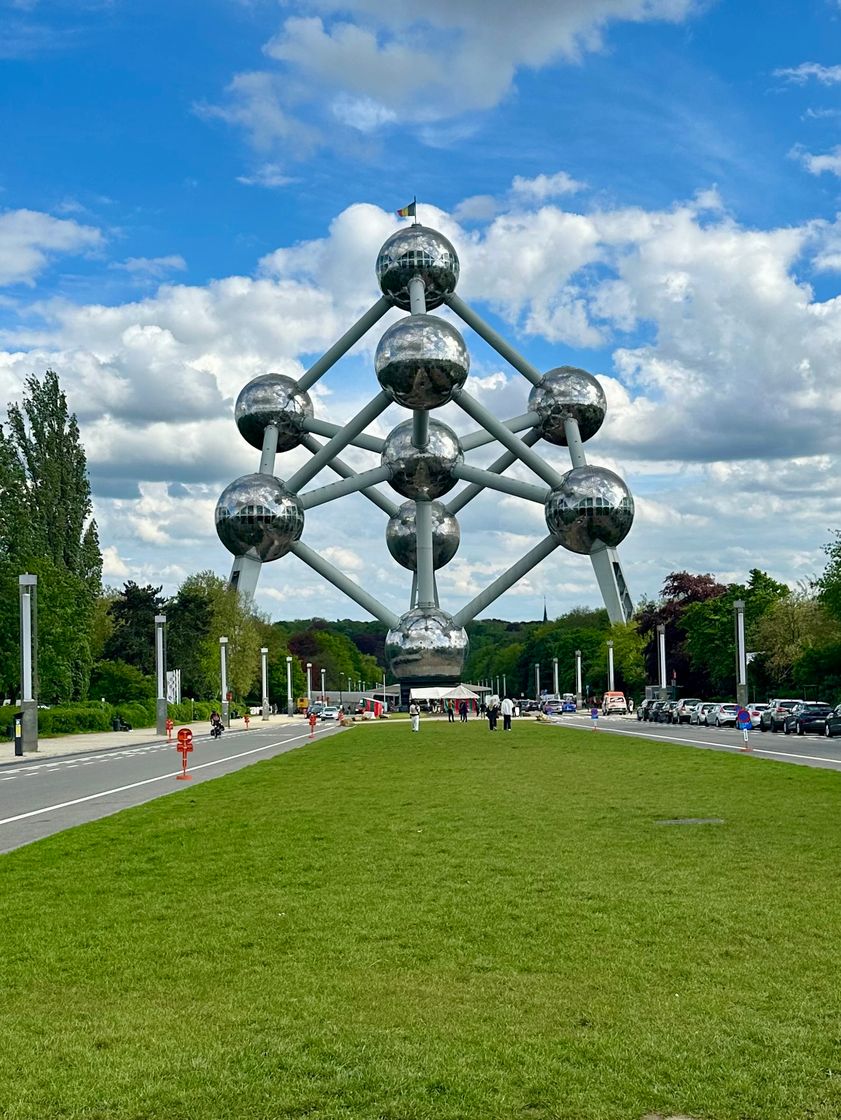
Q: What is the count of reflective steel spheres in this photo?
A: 9